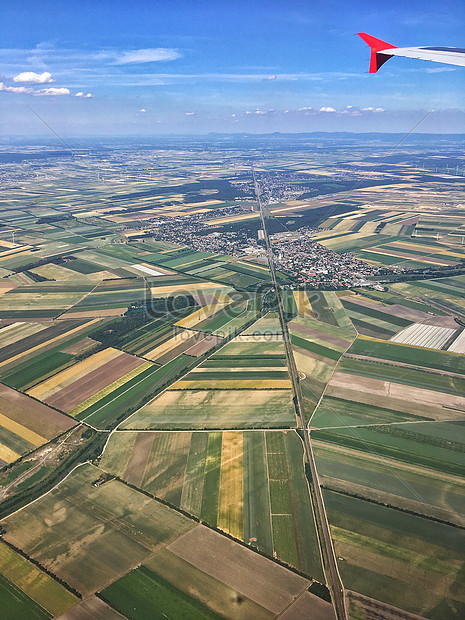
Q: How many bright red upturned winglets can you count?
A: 1